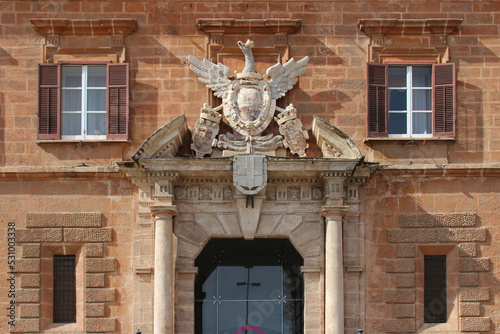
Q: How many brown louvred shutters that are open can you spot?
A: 4